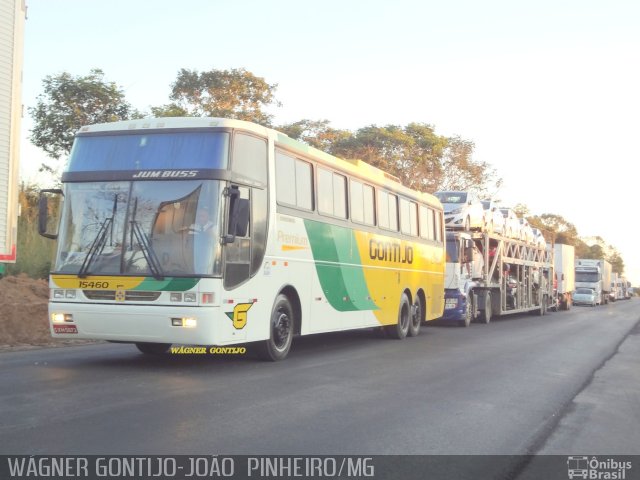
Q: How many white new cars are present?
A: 5